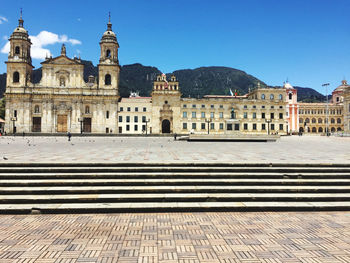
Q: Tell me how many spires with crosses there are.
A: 2